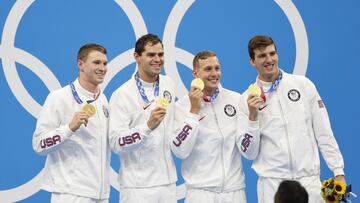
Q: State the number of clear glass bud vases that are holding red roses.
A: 0